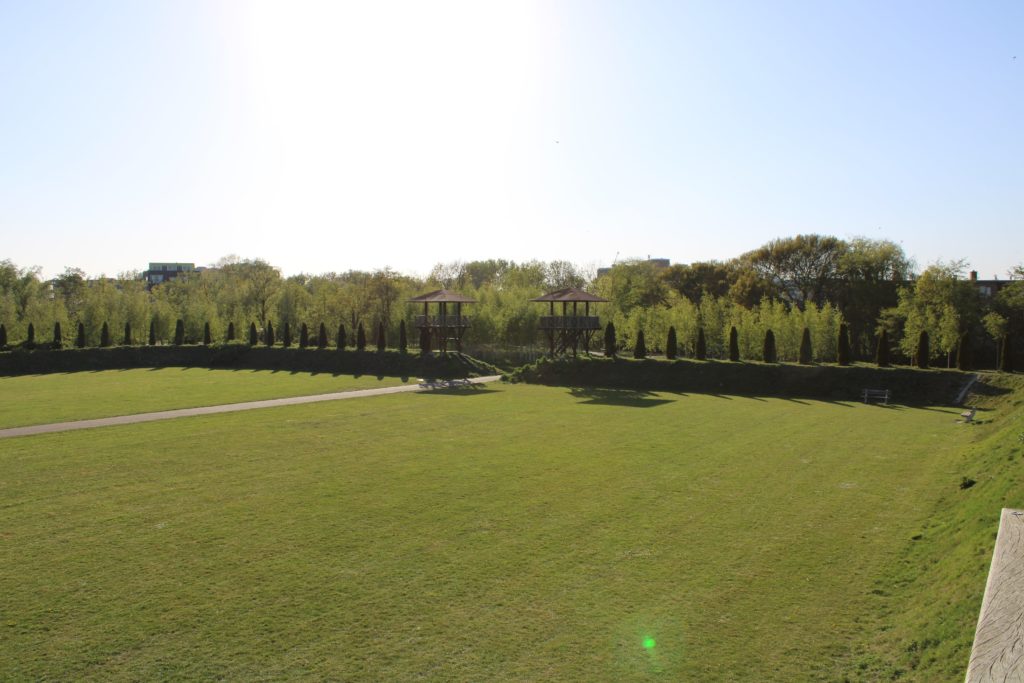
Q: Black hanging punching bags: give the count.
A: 0